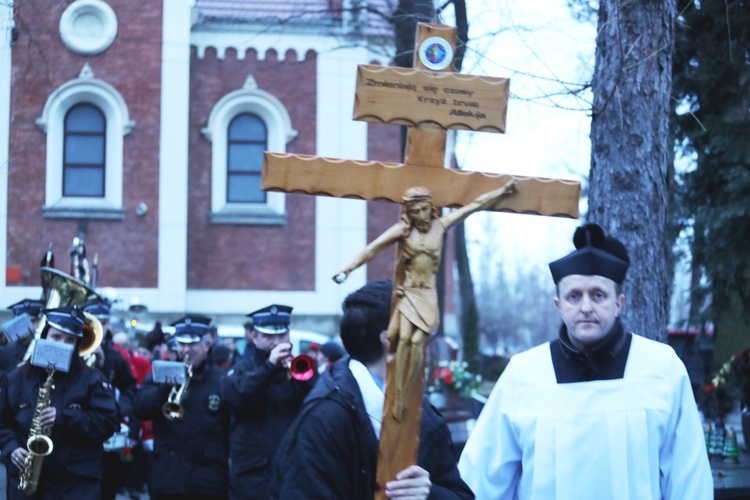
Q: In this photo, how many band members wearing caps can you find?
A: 5